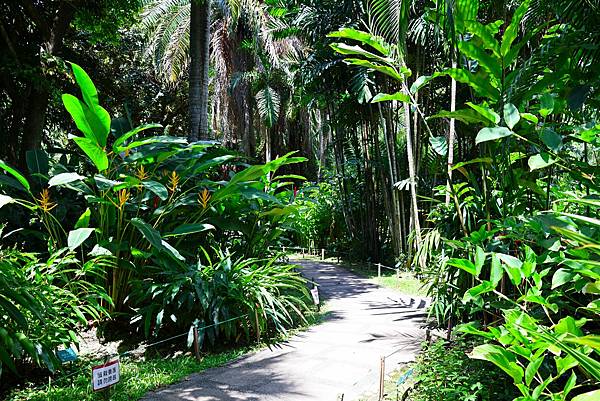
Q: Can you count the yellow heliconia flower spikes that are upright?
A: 5